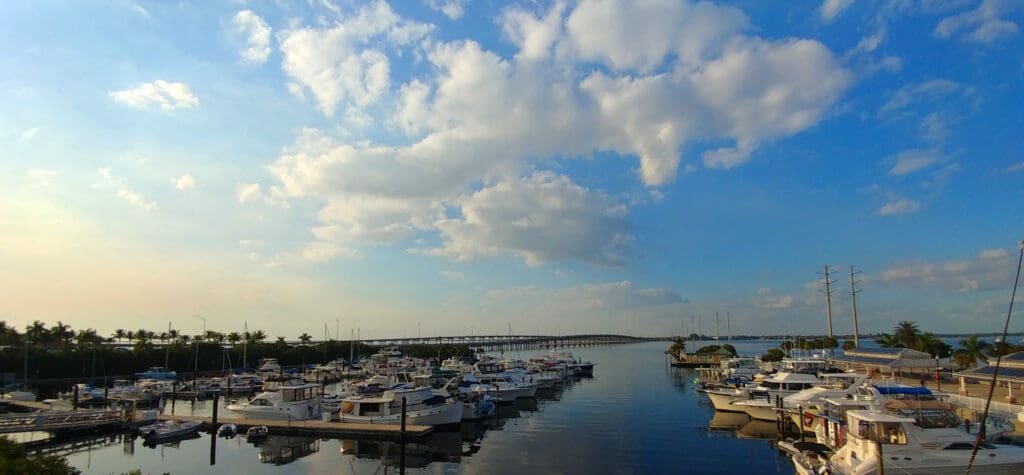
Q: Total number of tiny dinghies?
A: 2